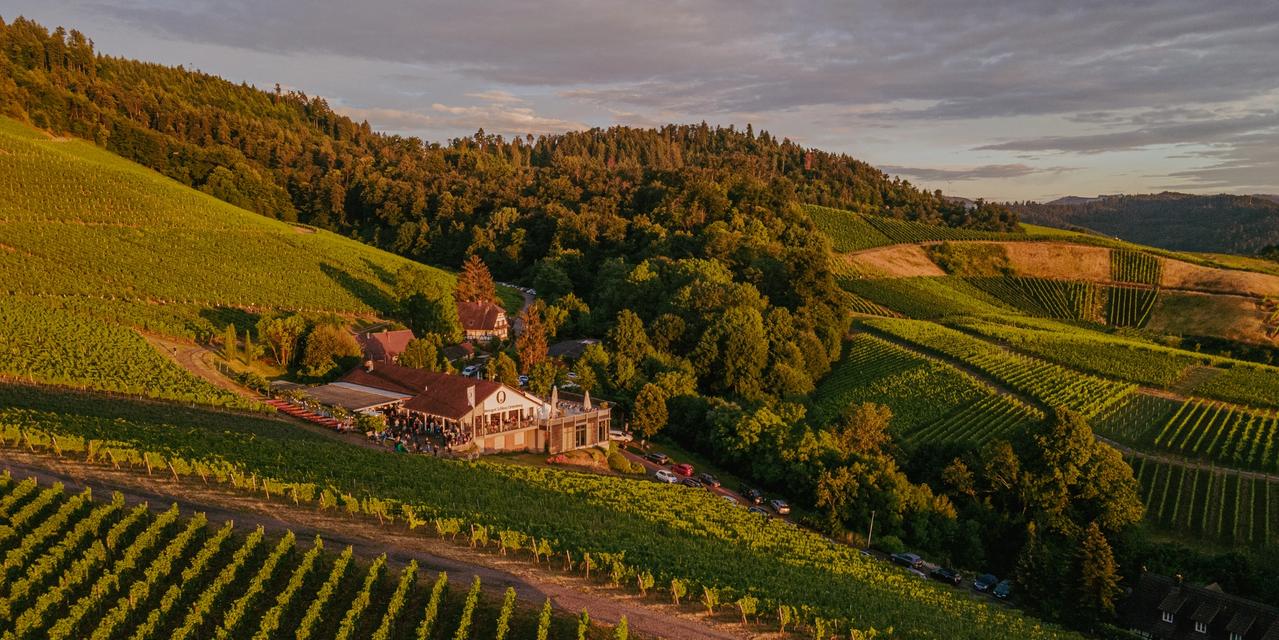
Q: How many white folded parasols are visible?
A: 2